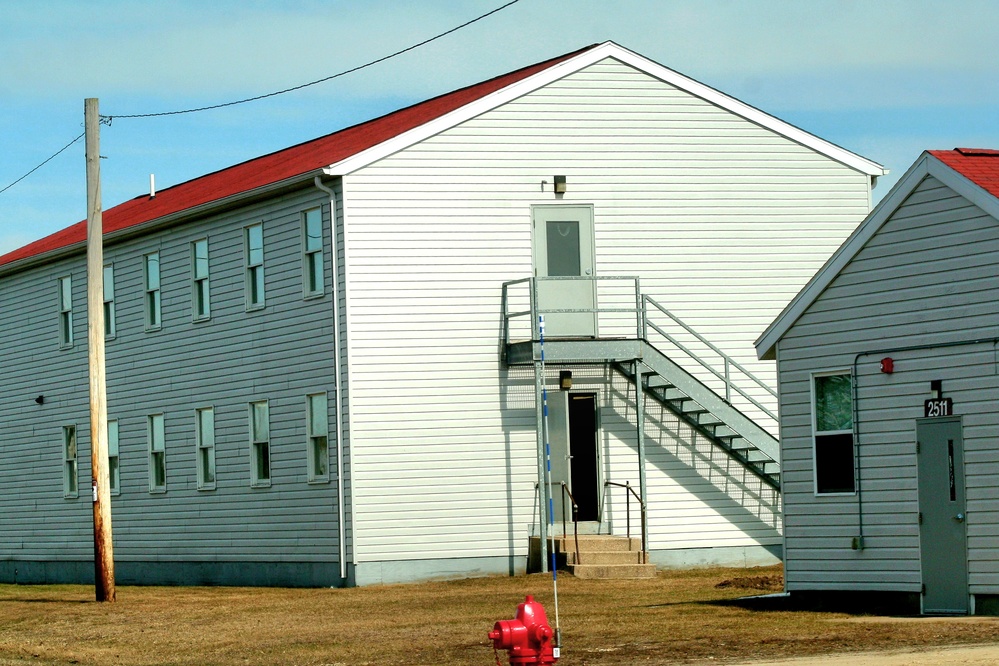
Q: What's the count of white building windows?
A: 13